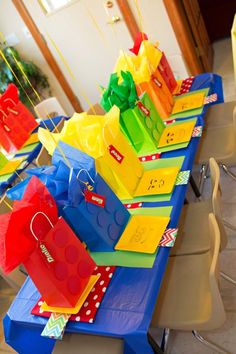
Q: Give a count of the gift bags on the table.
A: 6